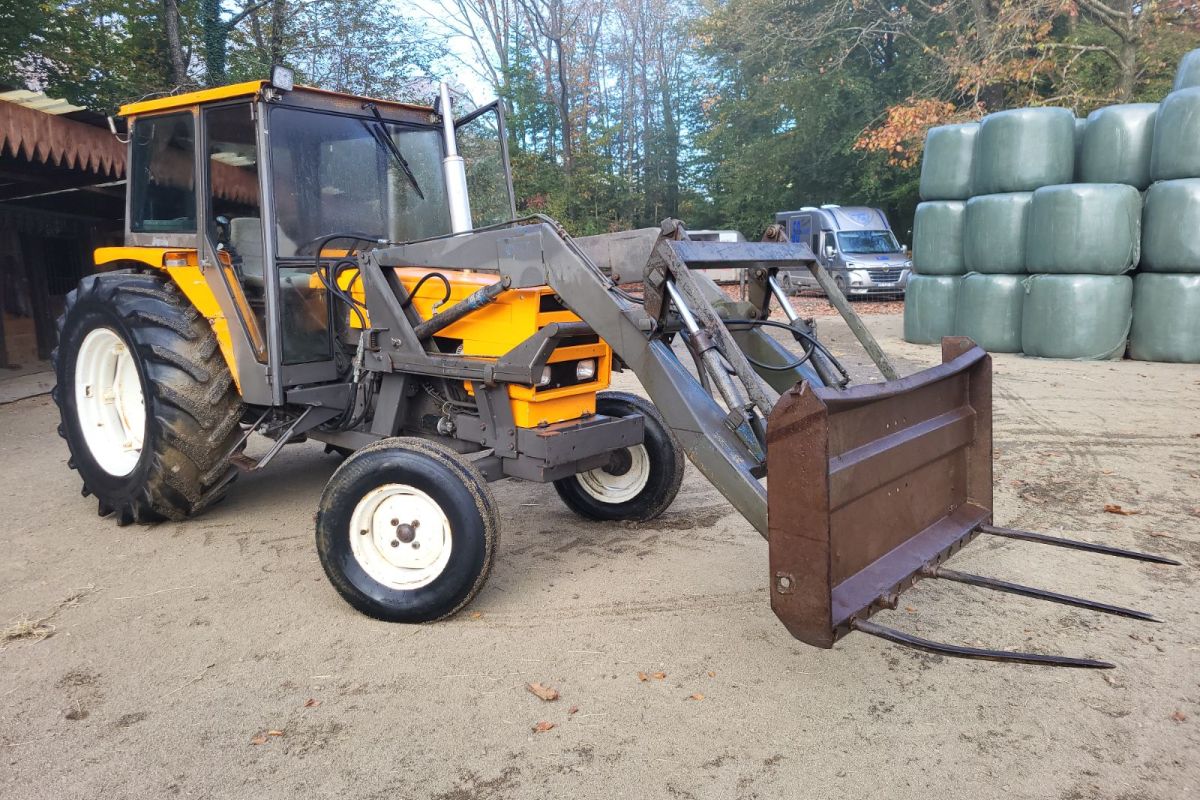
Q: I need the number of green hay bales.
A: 14